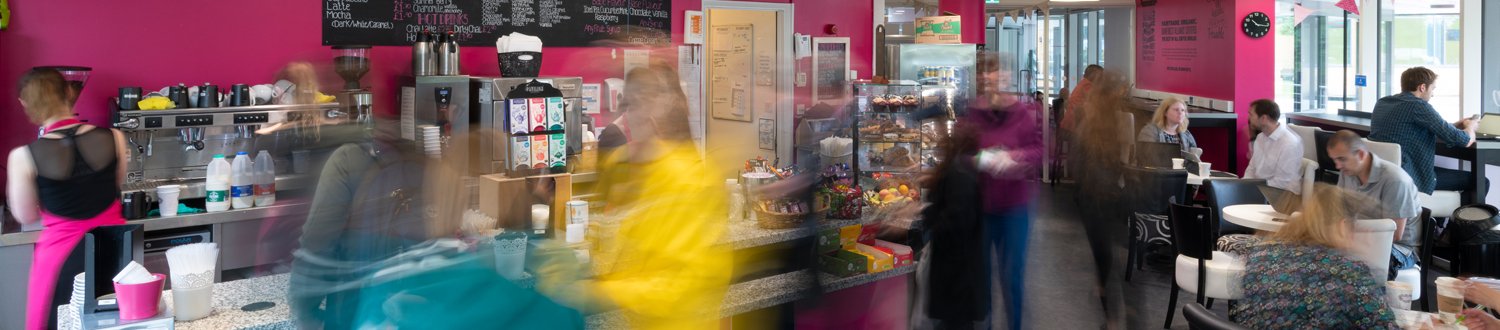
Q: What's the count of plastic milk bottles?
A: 3